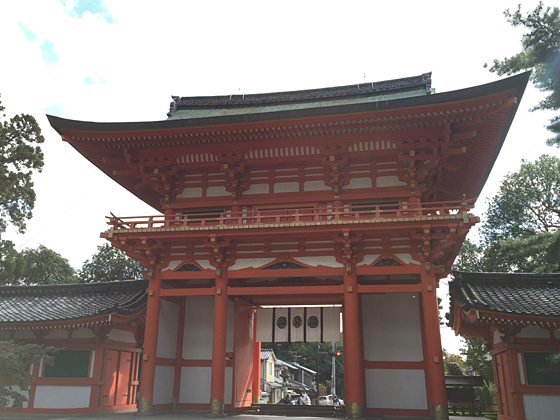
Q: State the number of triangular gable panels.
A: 3